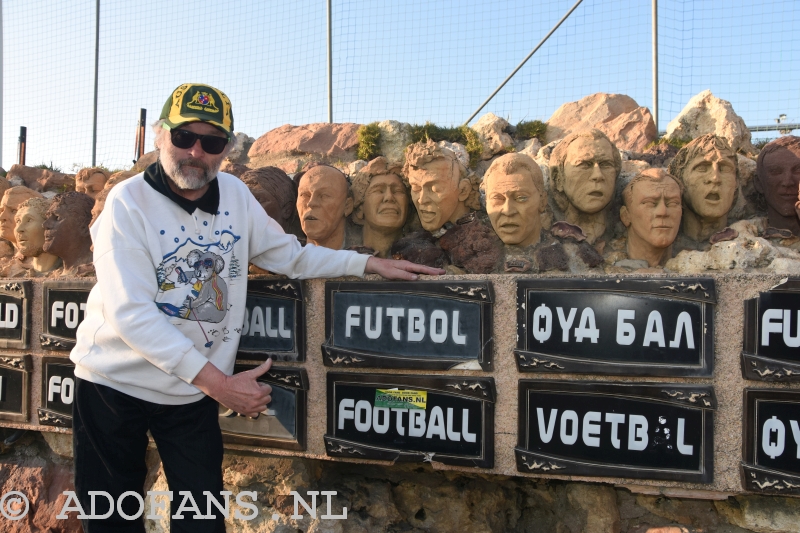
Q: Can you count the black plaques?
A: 12